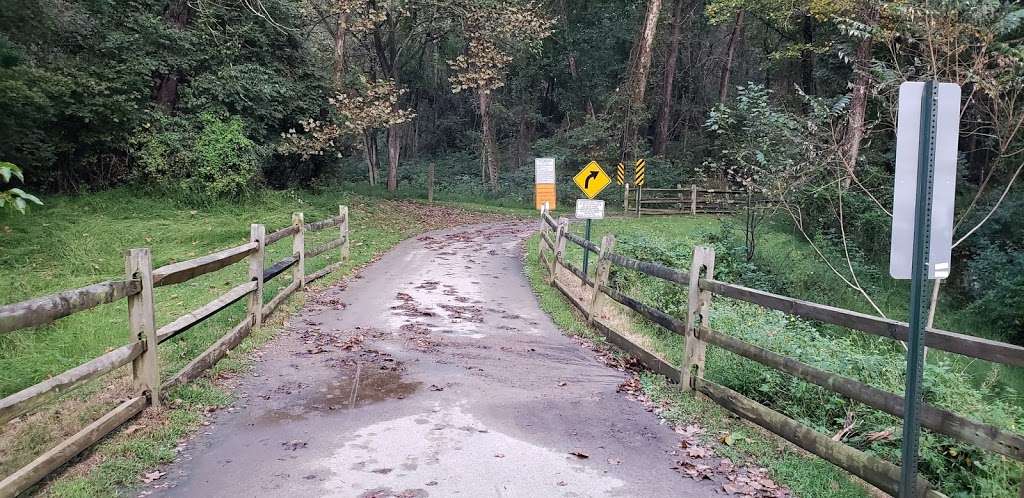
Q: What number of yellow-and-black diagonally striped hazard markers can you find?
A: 2